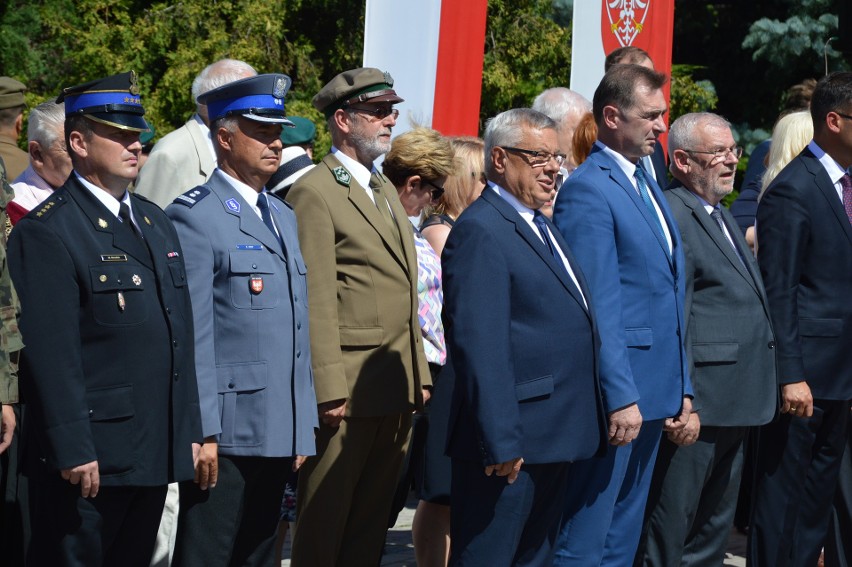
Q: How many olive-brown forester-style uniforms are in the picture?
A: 1